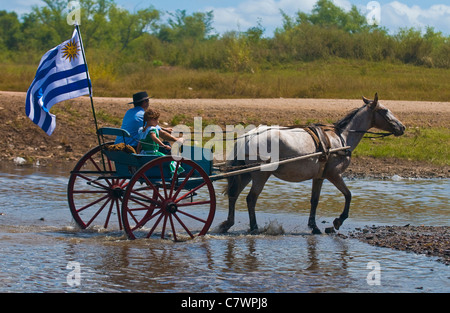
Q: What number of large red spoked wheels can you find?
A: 2